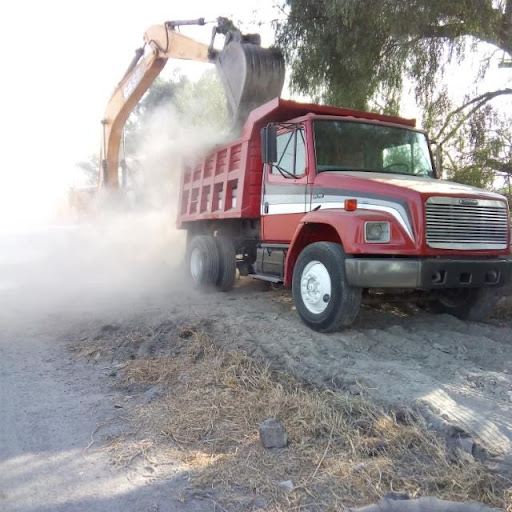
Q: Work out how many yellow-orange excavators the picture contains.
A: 1